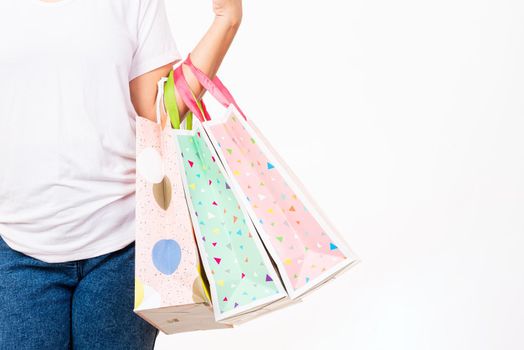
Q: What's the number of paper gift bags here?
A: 3